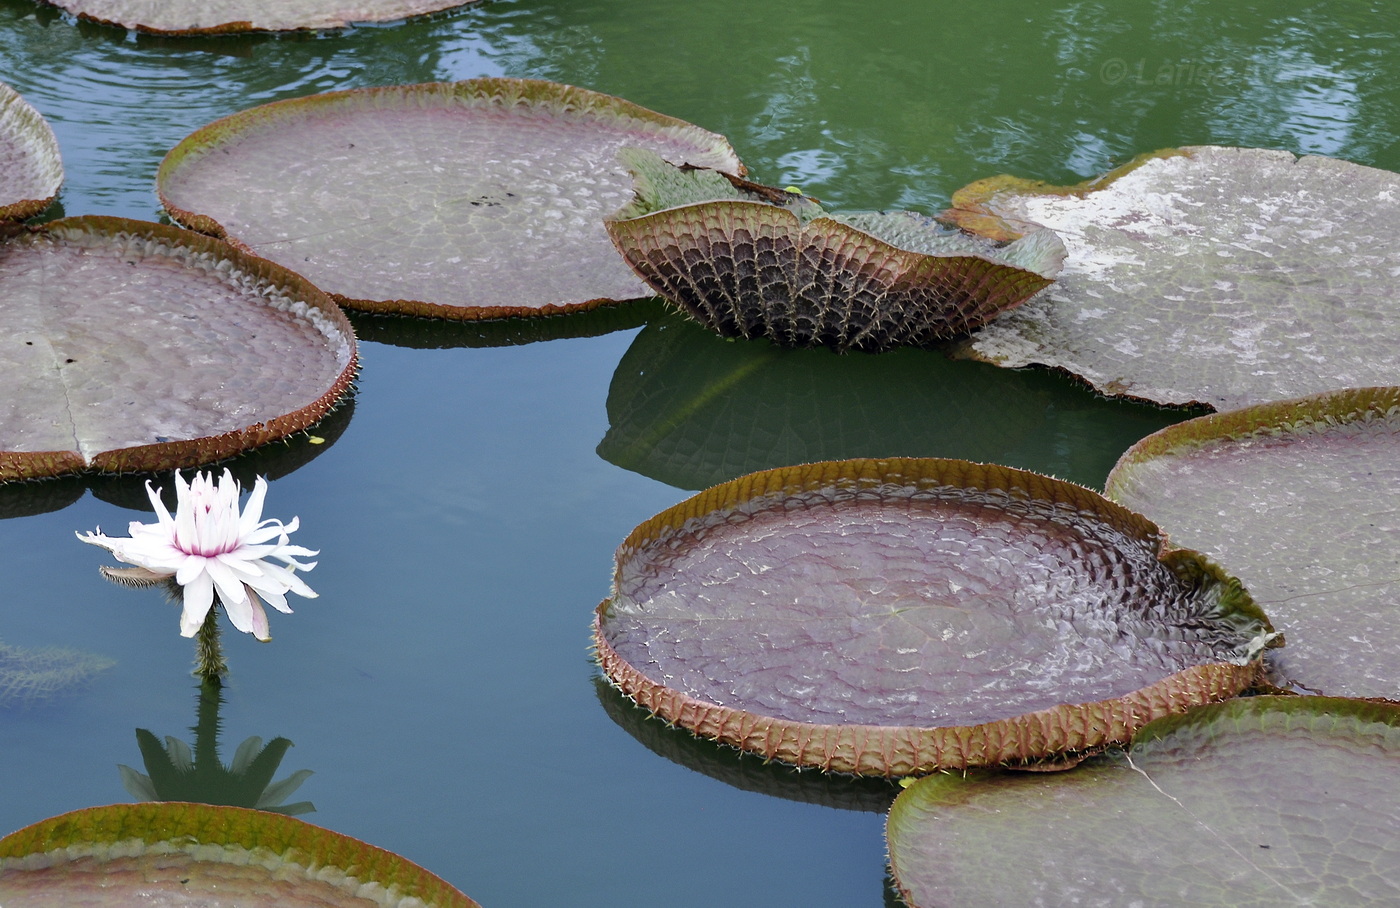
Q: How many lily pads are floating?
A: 10